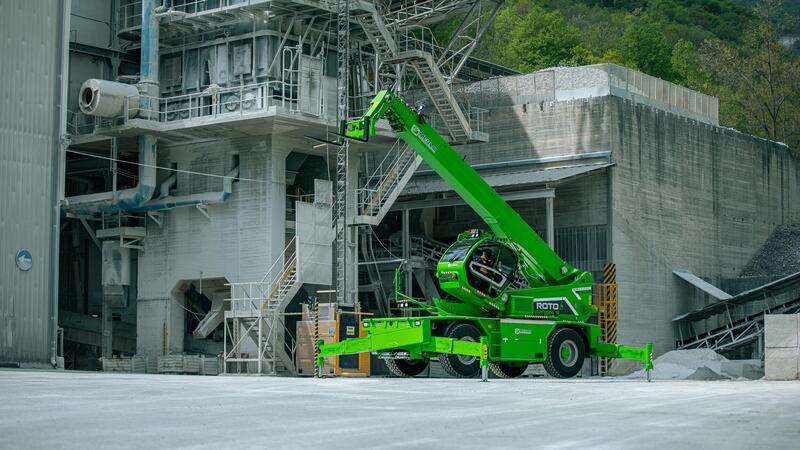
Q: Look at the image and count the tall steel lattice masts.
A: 1